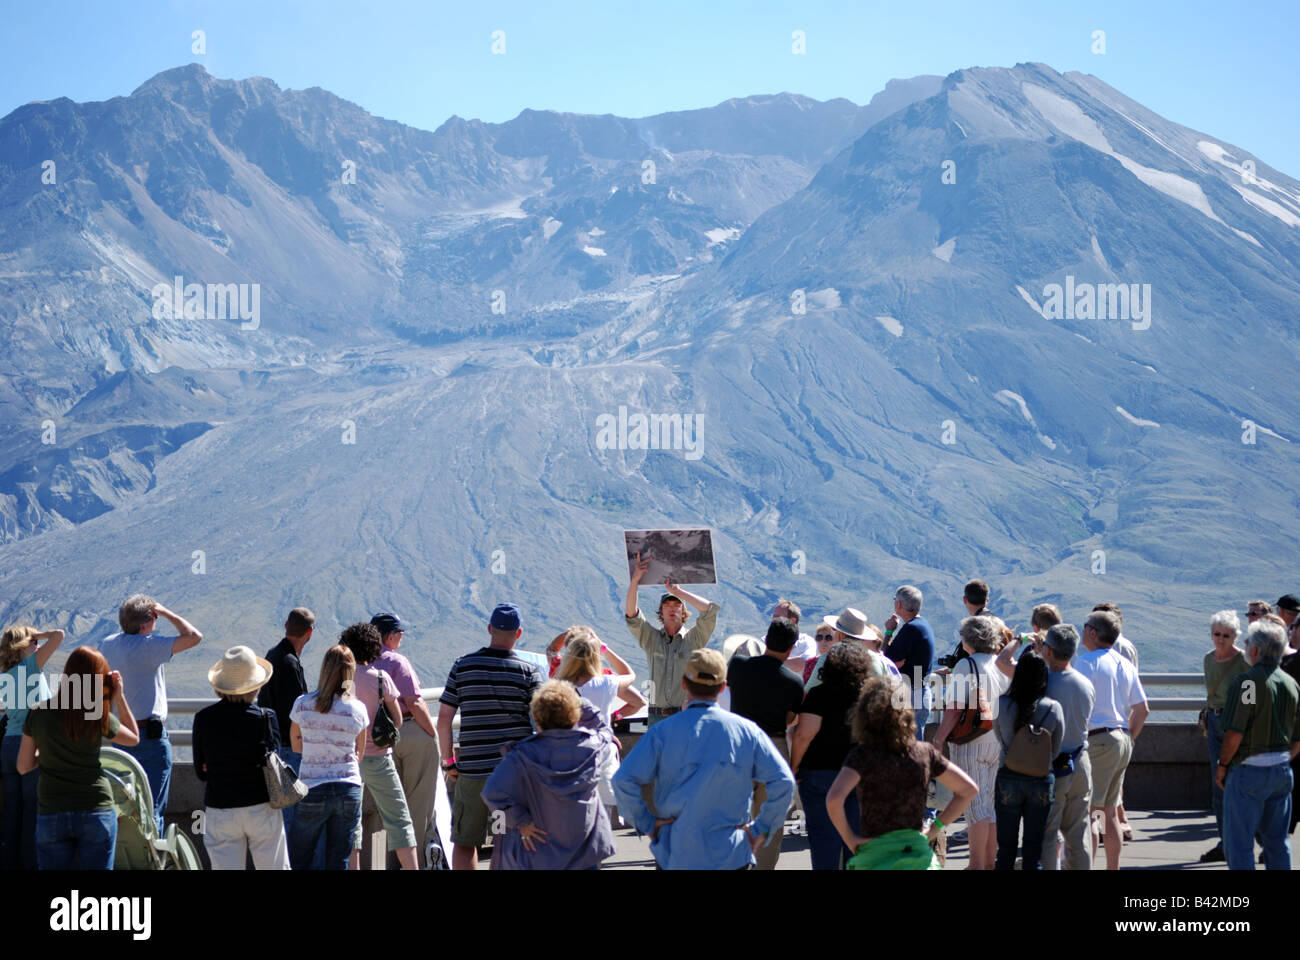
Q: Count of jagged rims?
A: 1